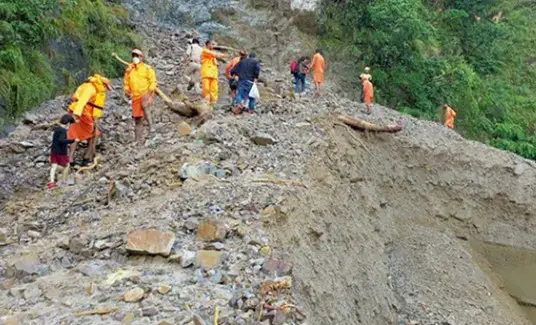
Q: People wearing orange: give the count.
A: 7